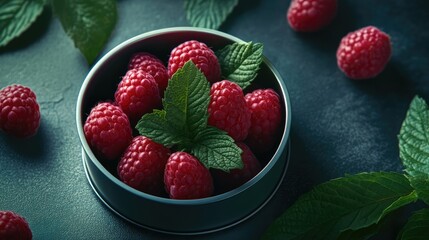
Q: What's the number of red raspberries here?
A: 13